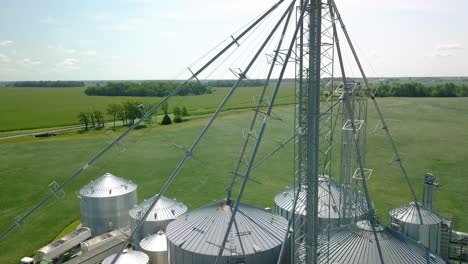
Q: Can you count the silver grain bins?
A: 8